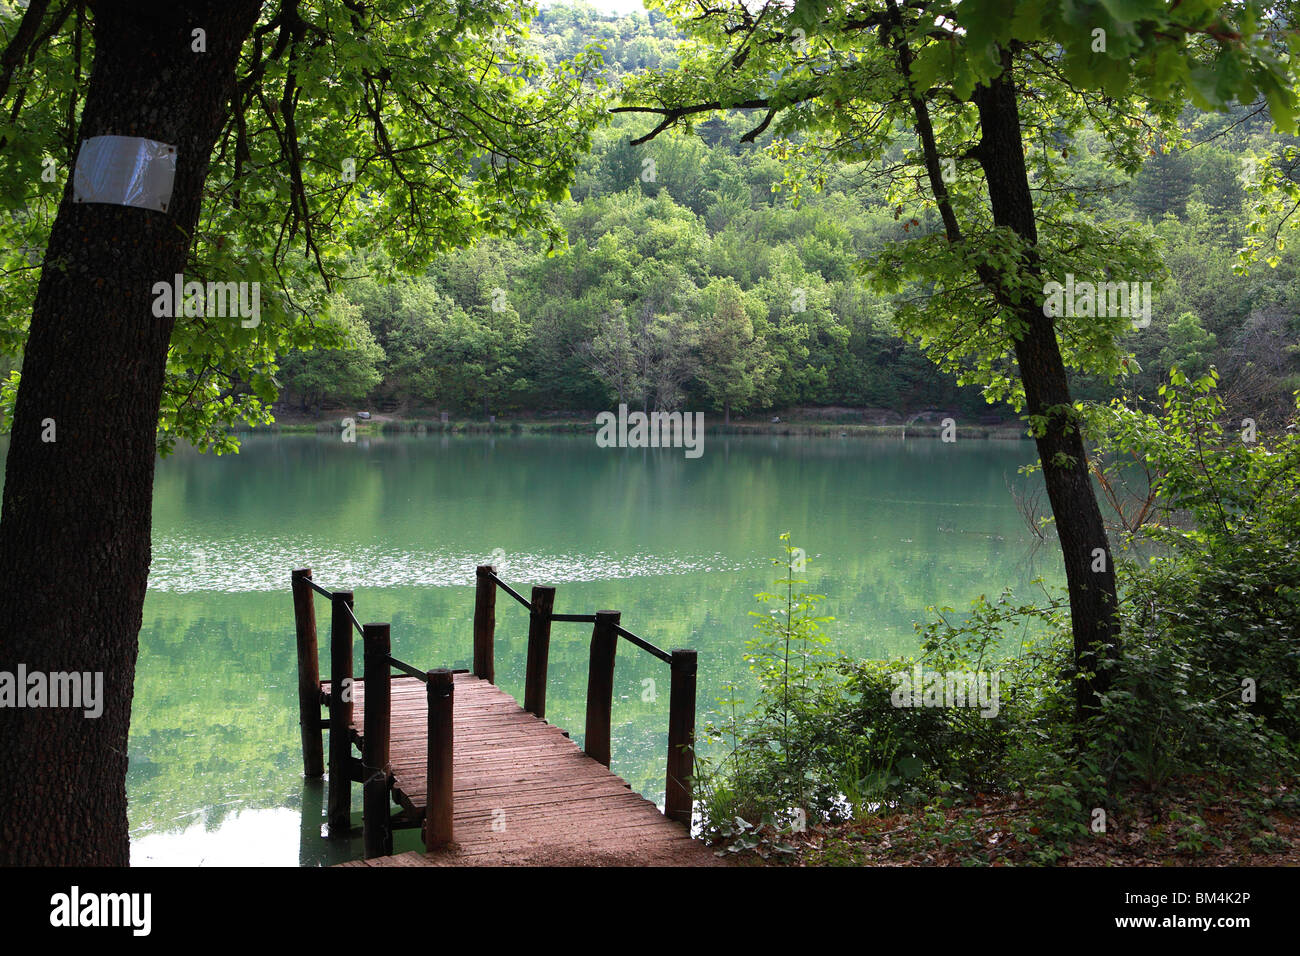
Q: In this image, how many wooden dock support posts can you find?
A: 8